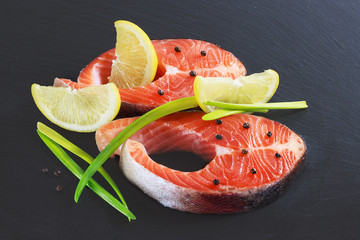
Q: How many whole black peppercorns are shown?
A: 15